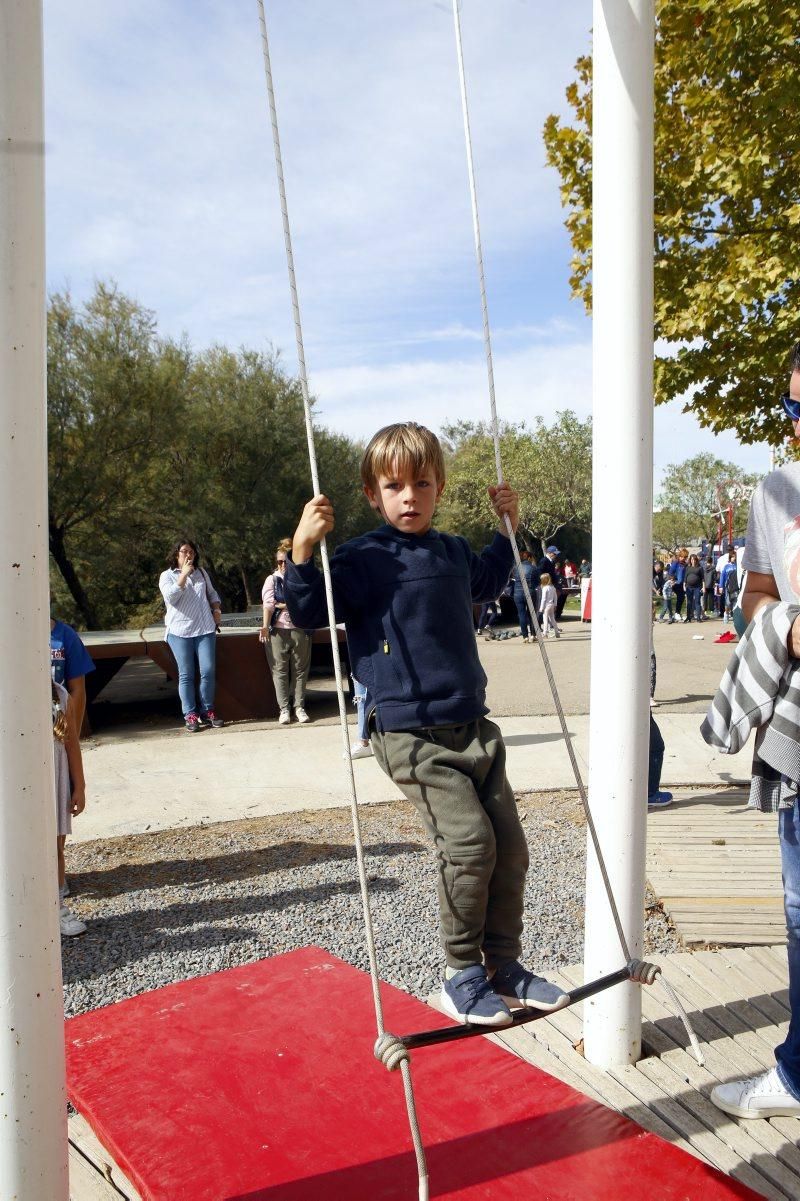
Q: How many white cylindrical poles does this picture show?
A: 2